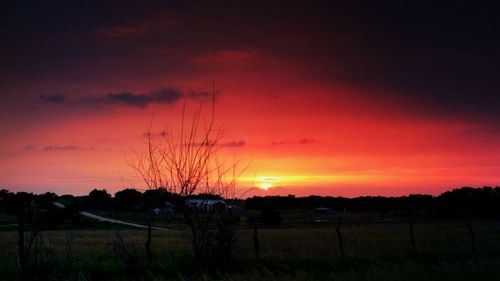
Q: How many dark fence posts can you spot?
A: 6